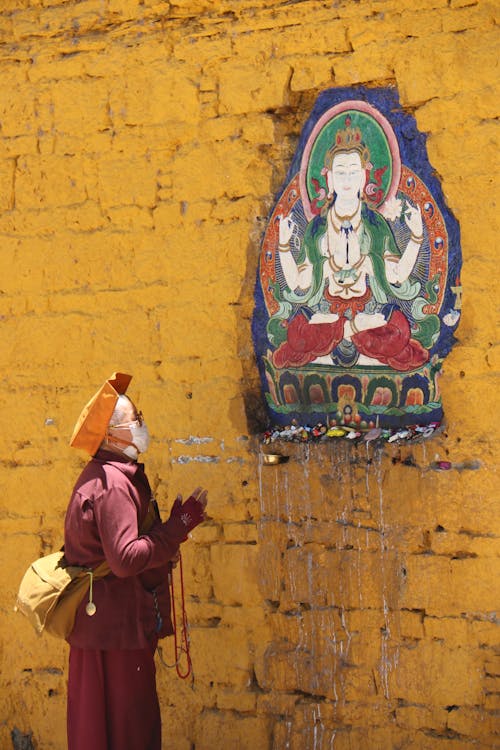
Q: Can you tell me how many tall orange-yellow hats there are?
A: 1